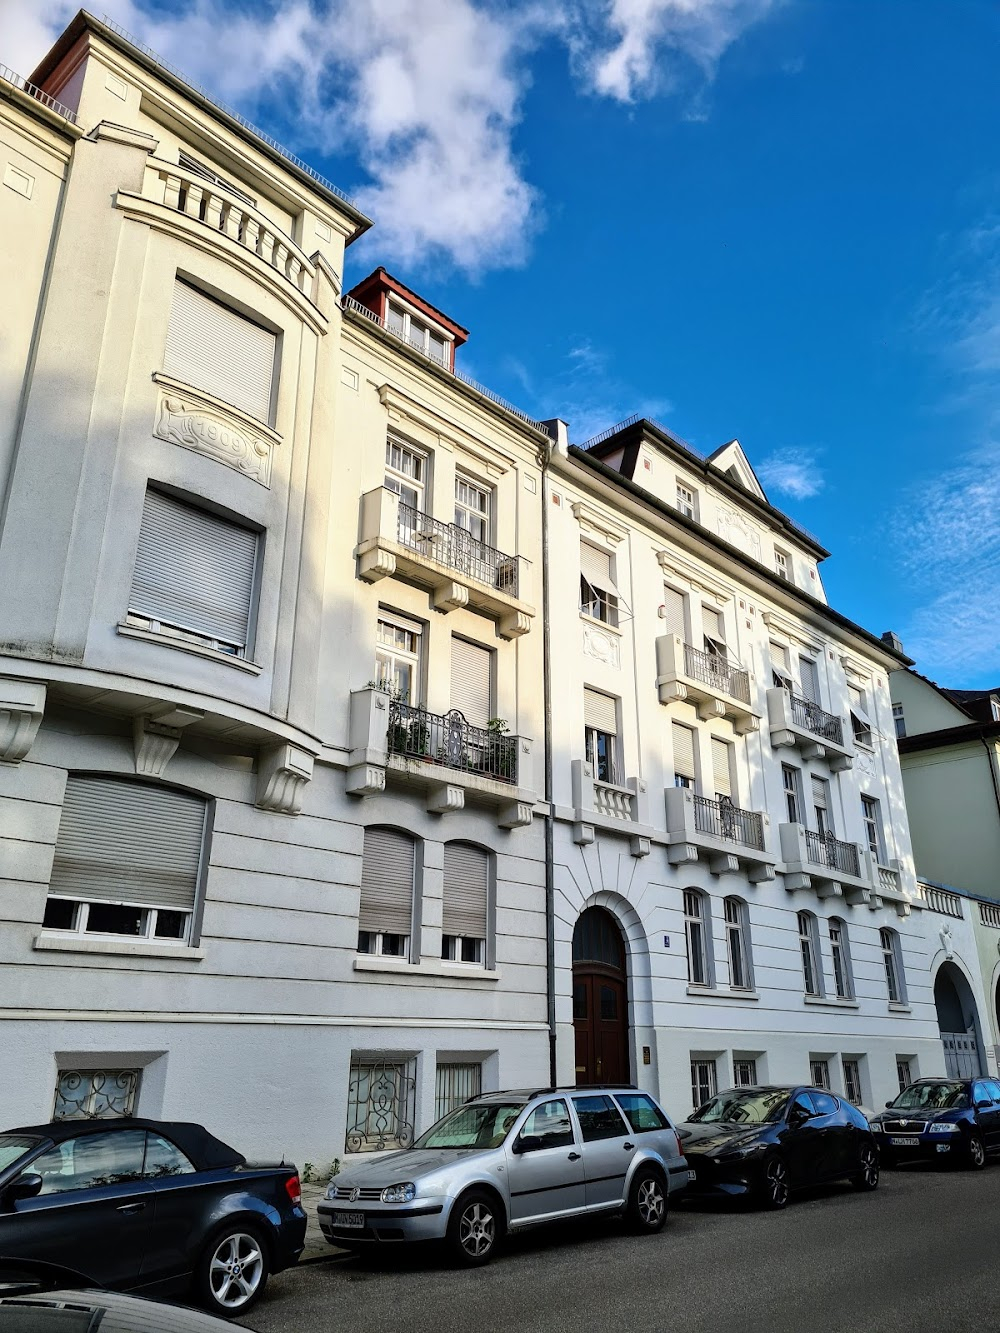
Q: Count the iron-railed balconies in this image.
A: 6